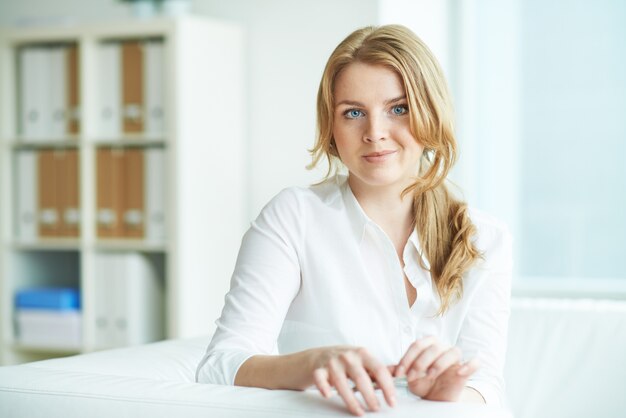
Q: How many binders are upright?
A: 14